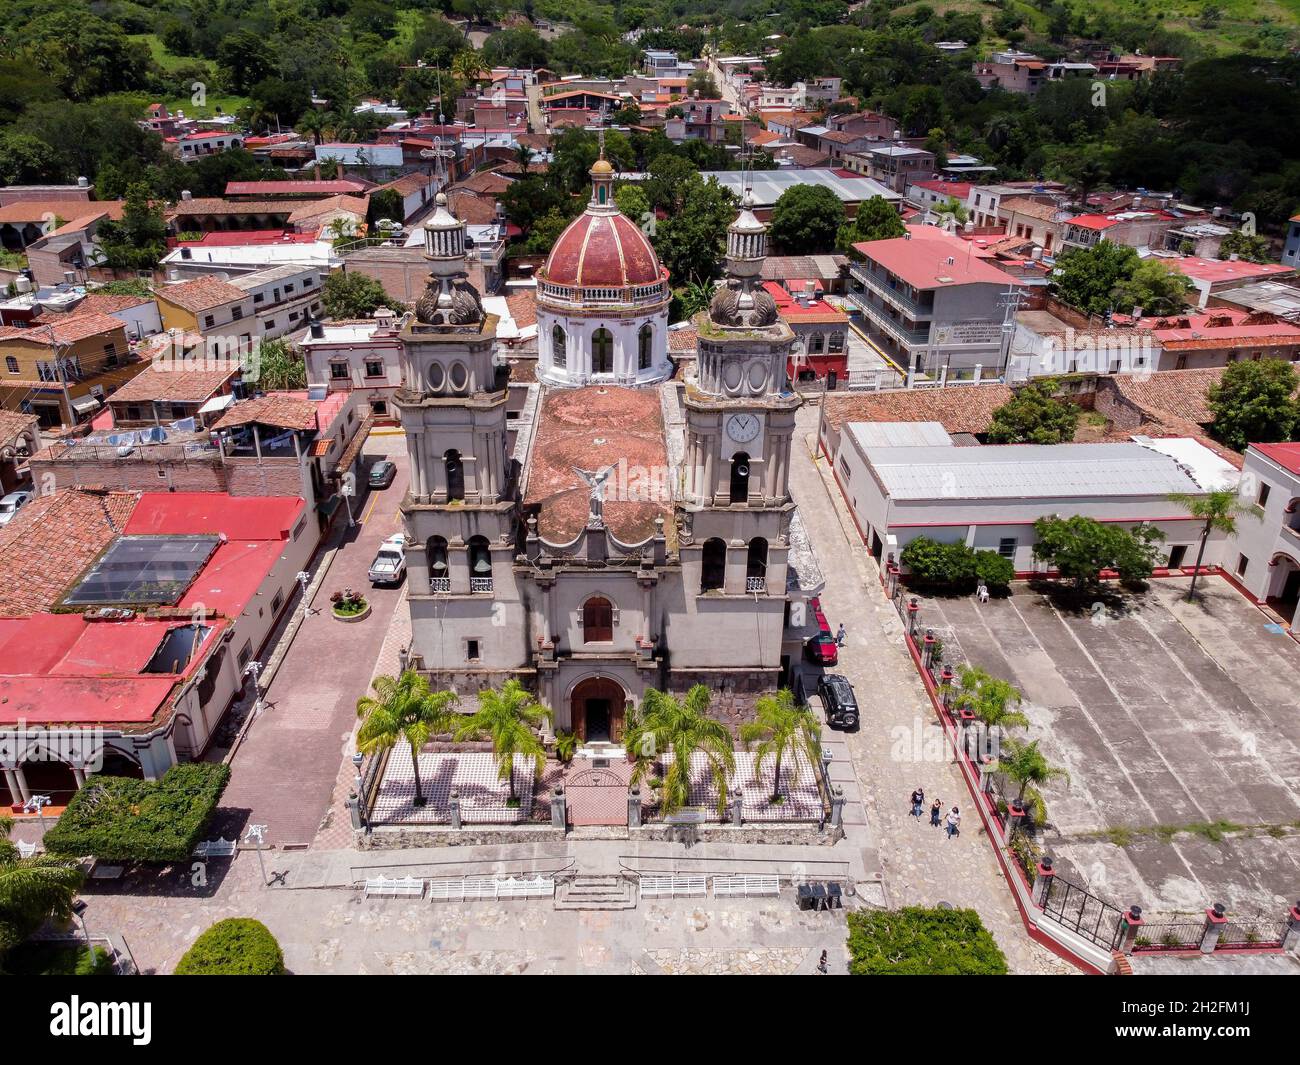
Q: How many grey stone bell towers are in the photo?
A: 2